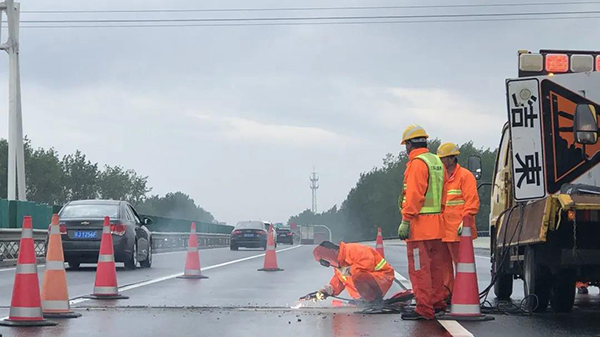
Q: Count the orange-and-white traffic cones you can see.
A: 7